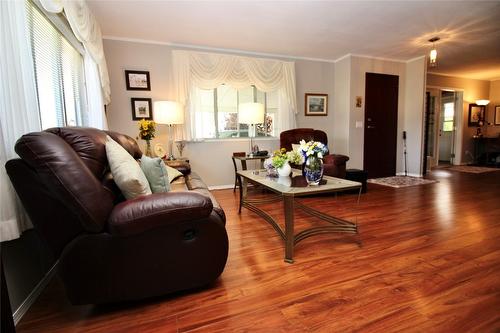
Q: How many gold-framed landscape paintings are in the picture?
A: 1